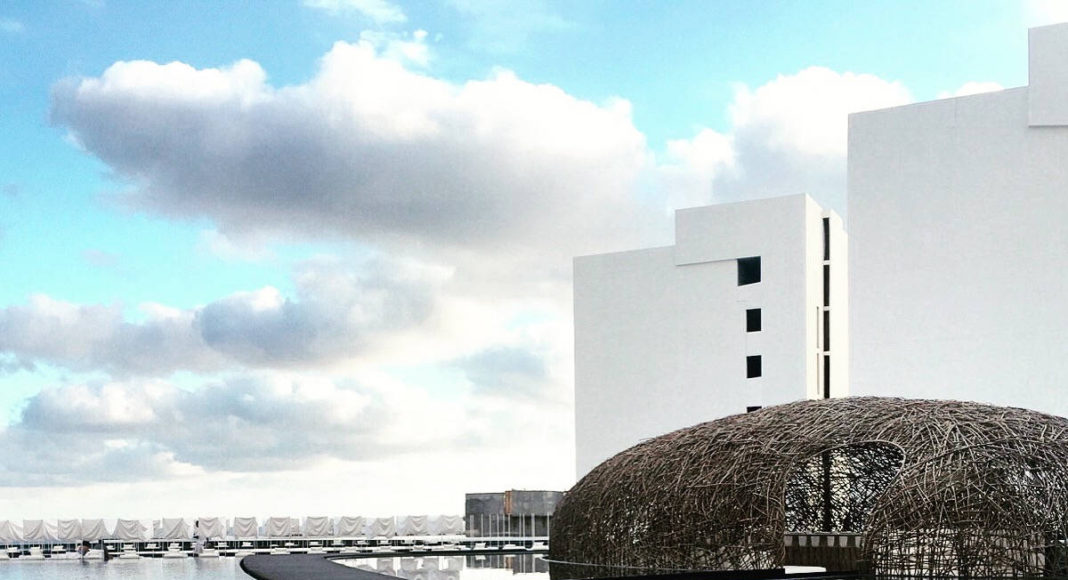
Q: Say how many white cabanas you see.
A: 14